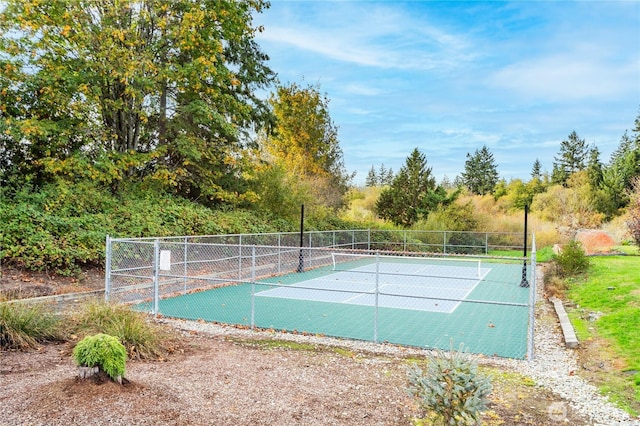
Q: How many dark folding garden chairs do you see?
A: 0